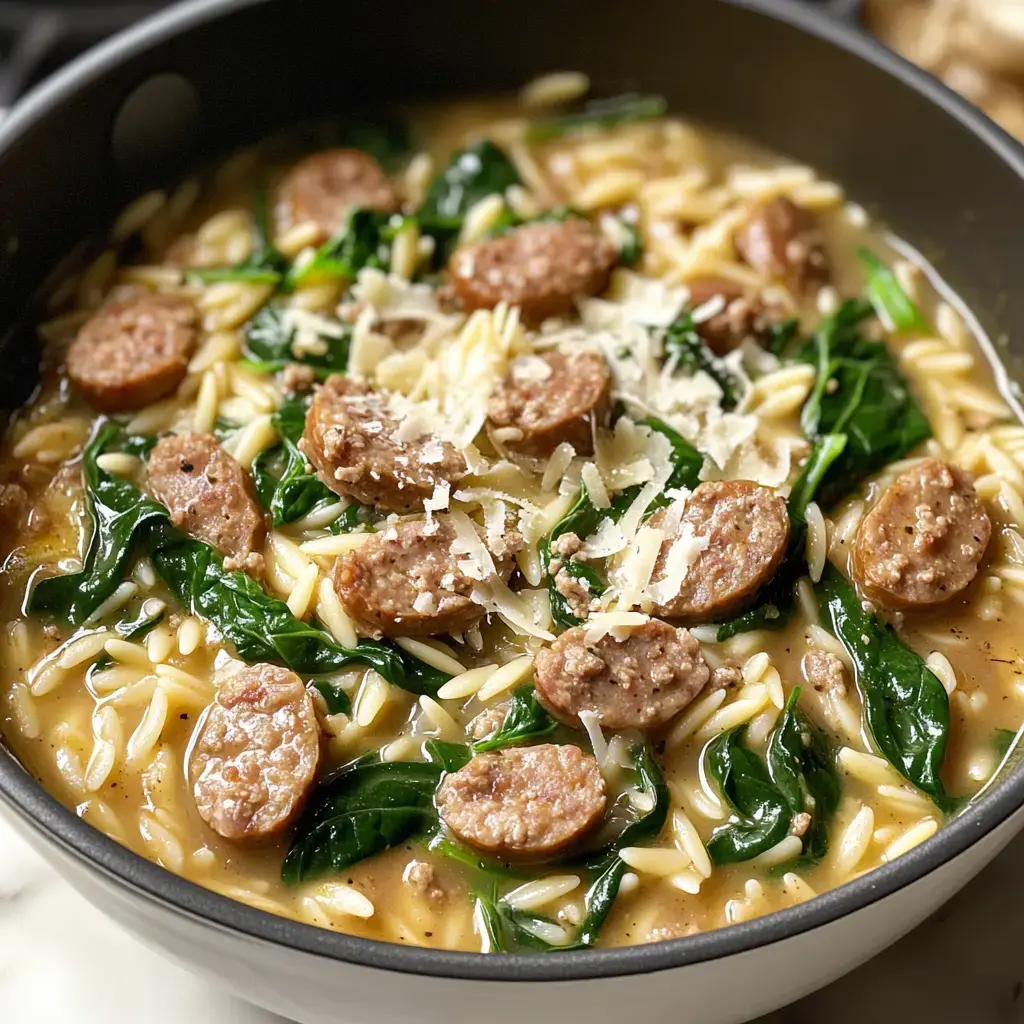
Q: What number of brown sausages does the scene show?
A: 14